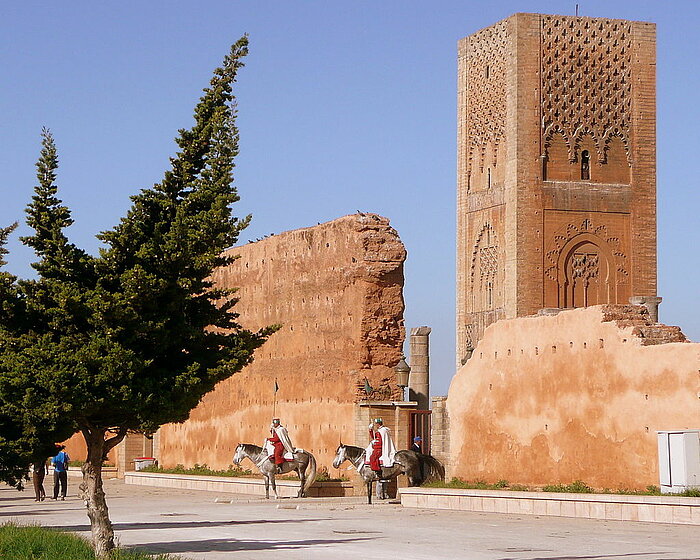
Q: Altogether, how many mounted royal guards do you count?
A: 2